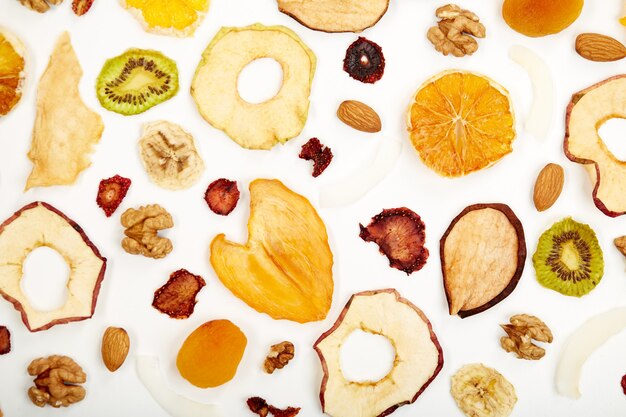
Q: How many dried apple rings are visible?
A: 4